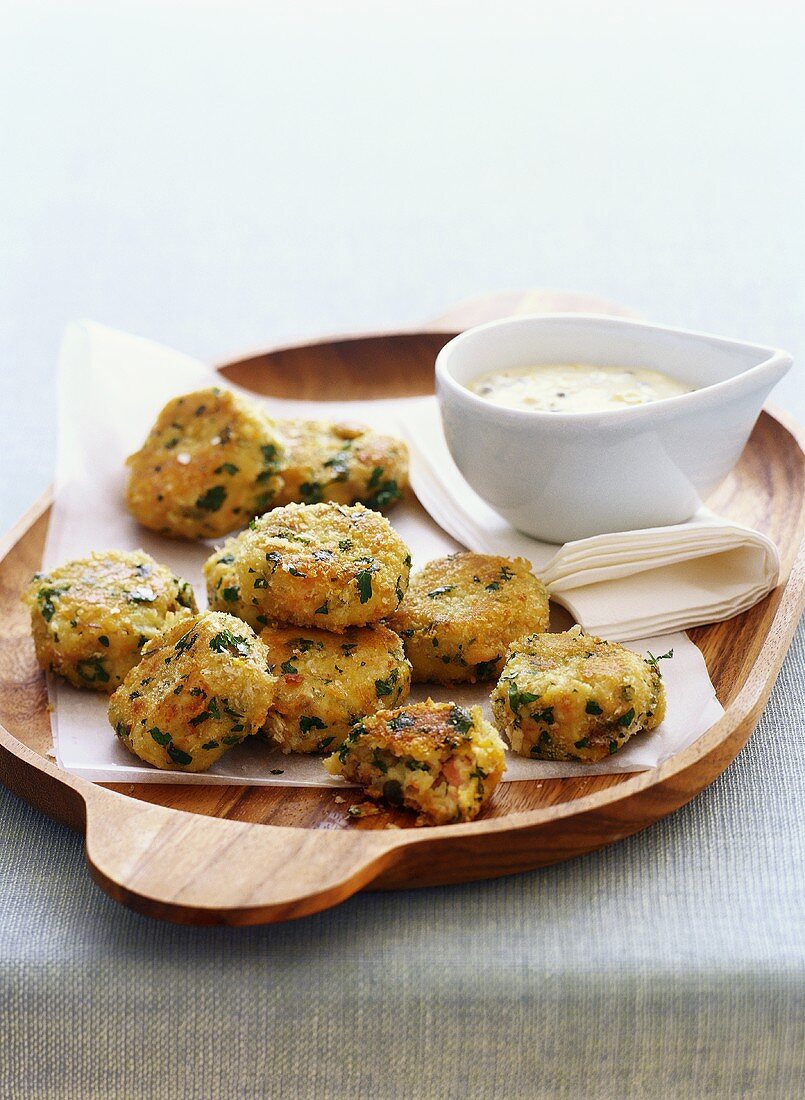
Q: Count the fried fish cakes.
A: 10